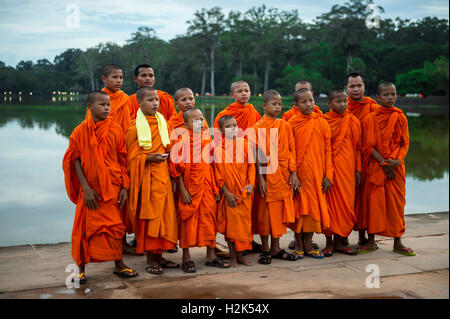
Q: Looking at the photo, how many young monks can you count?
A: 14